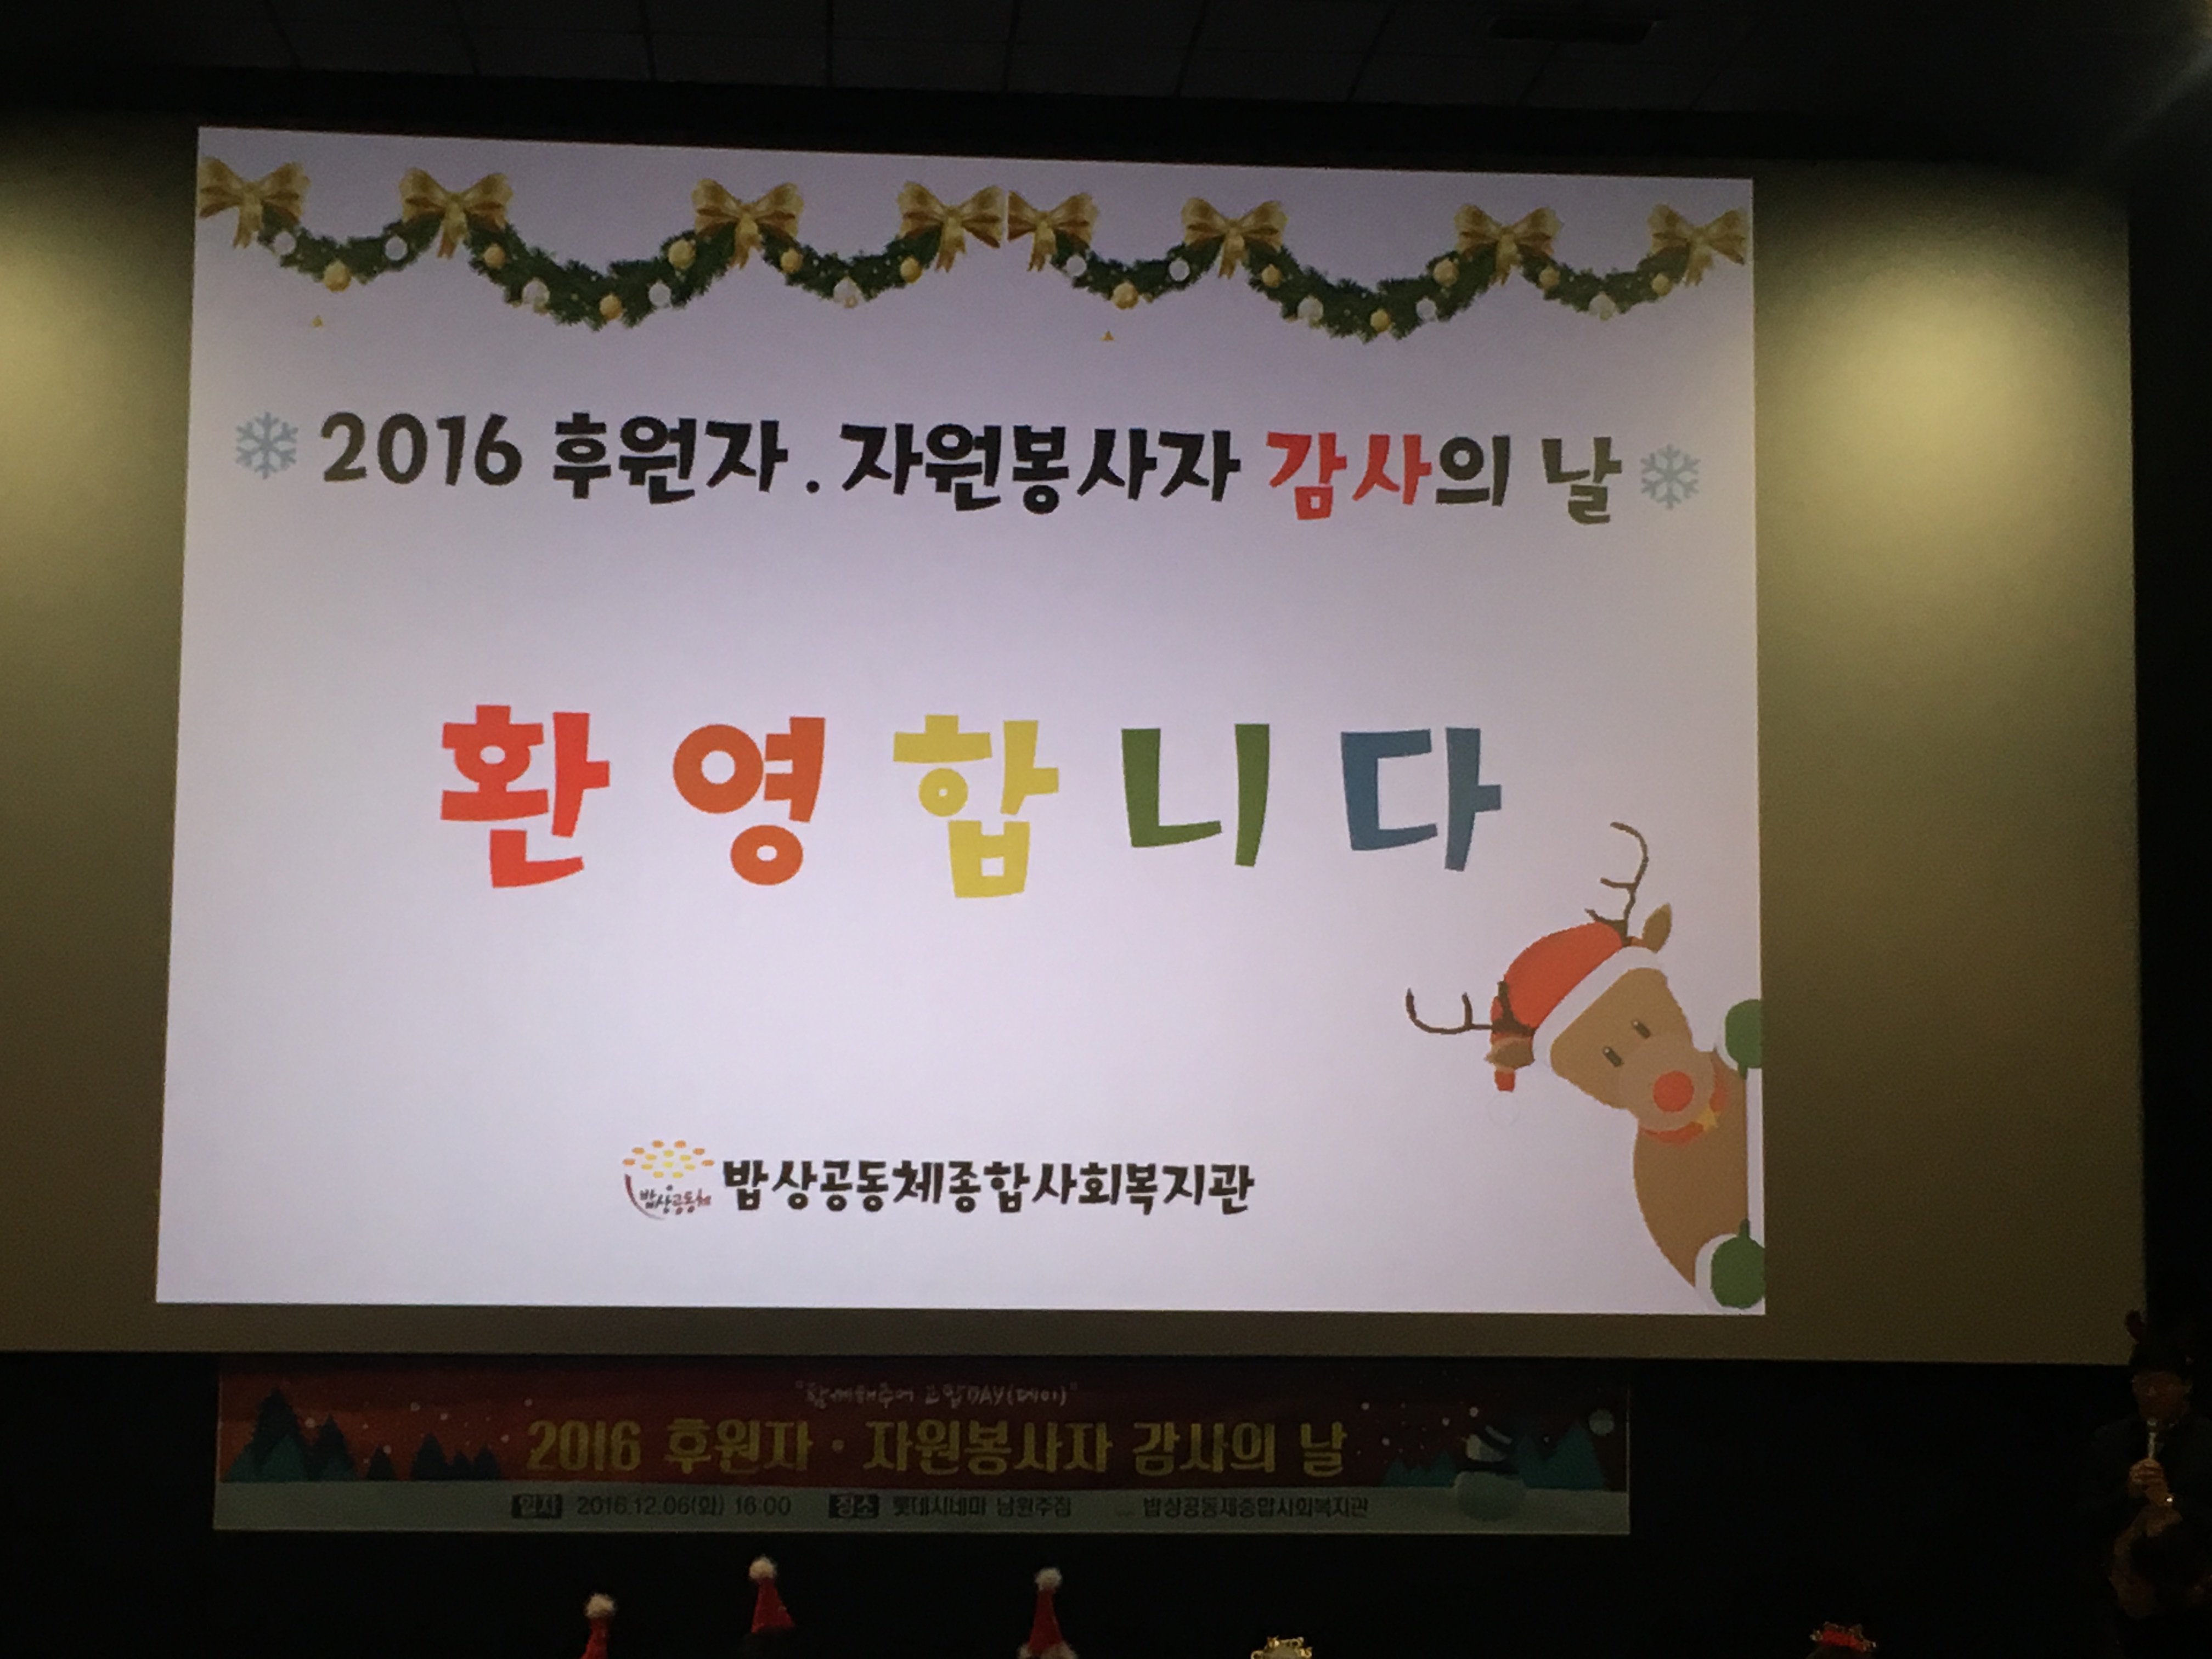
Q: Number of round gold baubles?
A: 12